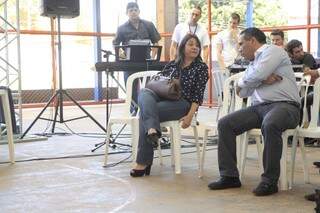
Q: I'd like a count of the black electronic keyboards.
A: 1